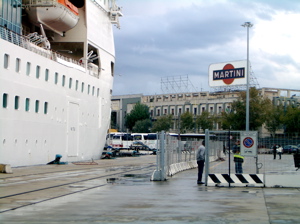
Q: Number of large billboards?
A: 1